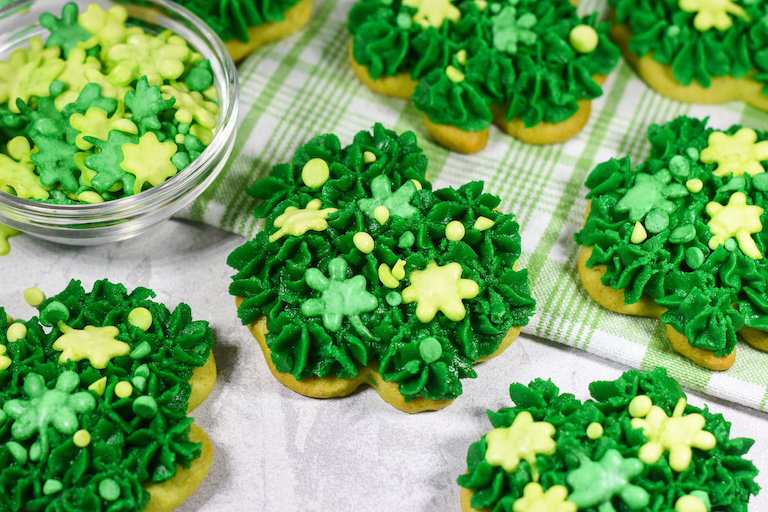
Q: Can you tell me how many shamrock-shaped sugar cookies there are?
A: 7